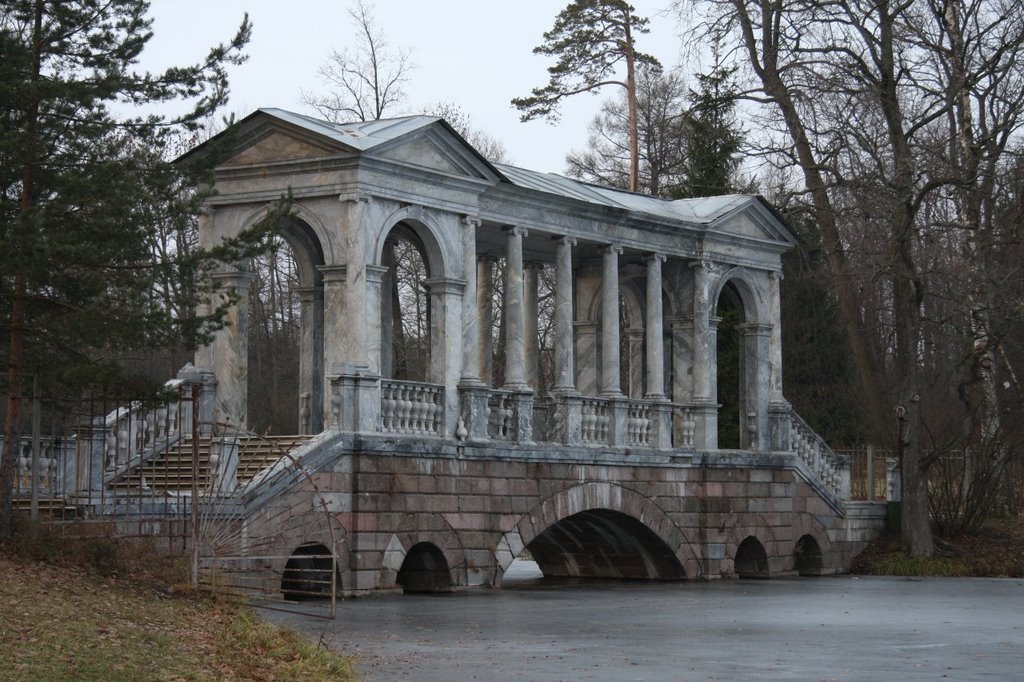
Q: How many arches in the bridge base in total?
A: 5